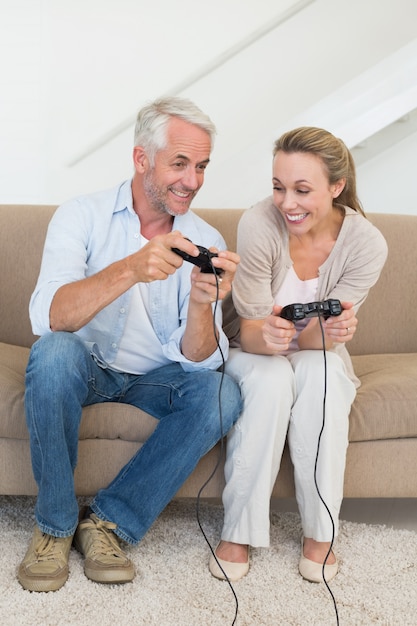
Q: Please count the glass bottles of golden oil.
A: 0